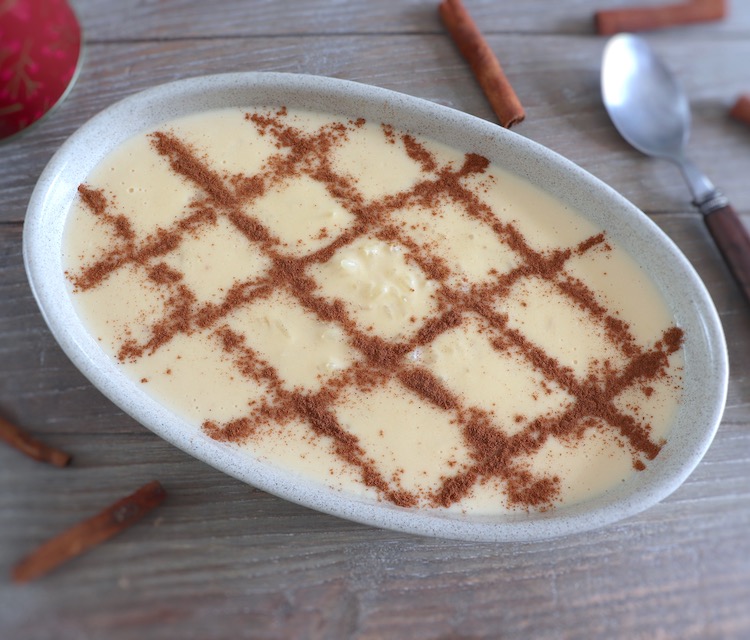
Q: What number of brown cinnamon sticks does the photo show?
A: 5